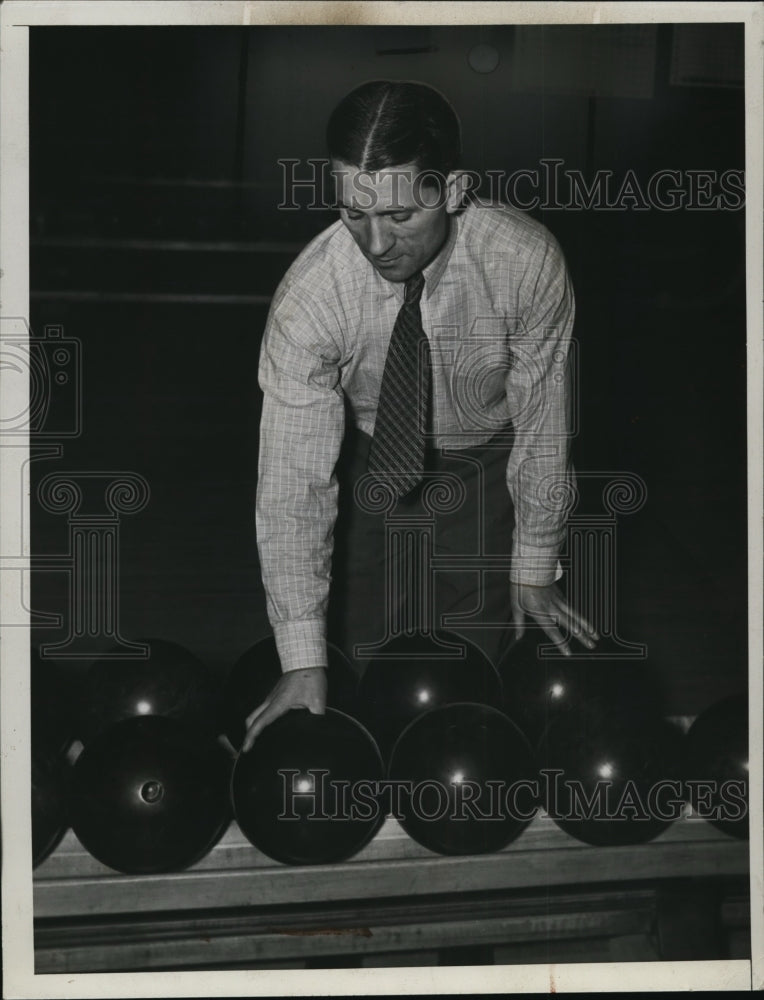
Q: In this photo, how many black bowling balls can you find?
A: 11